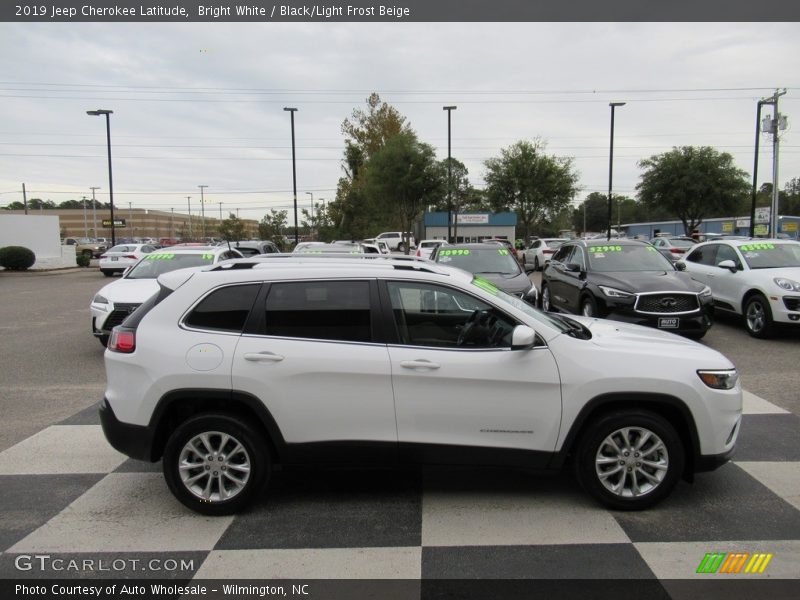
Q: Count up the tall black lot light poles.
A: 5